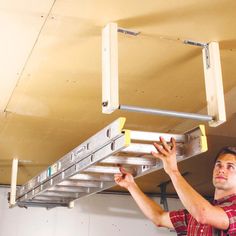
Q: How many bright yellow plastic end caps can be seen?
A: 4